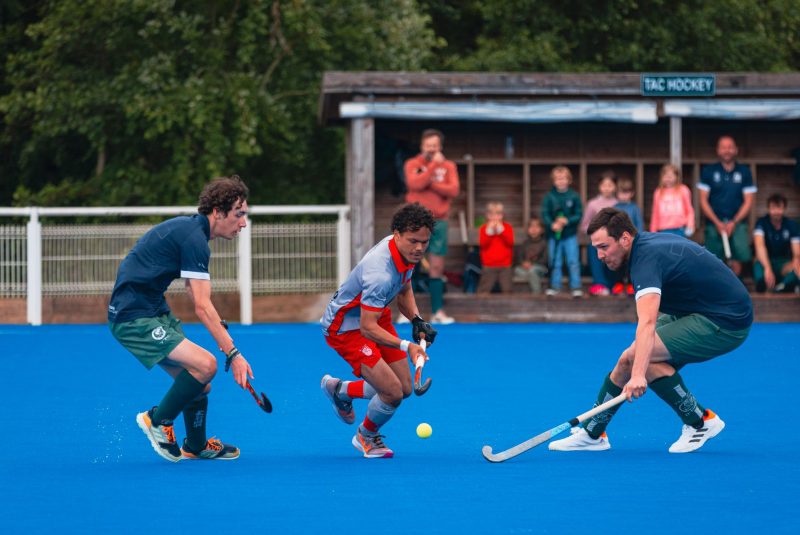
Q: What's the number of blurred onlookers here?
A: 9